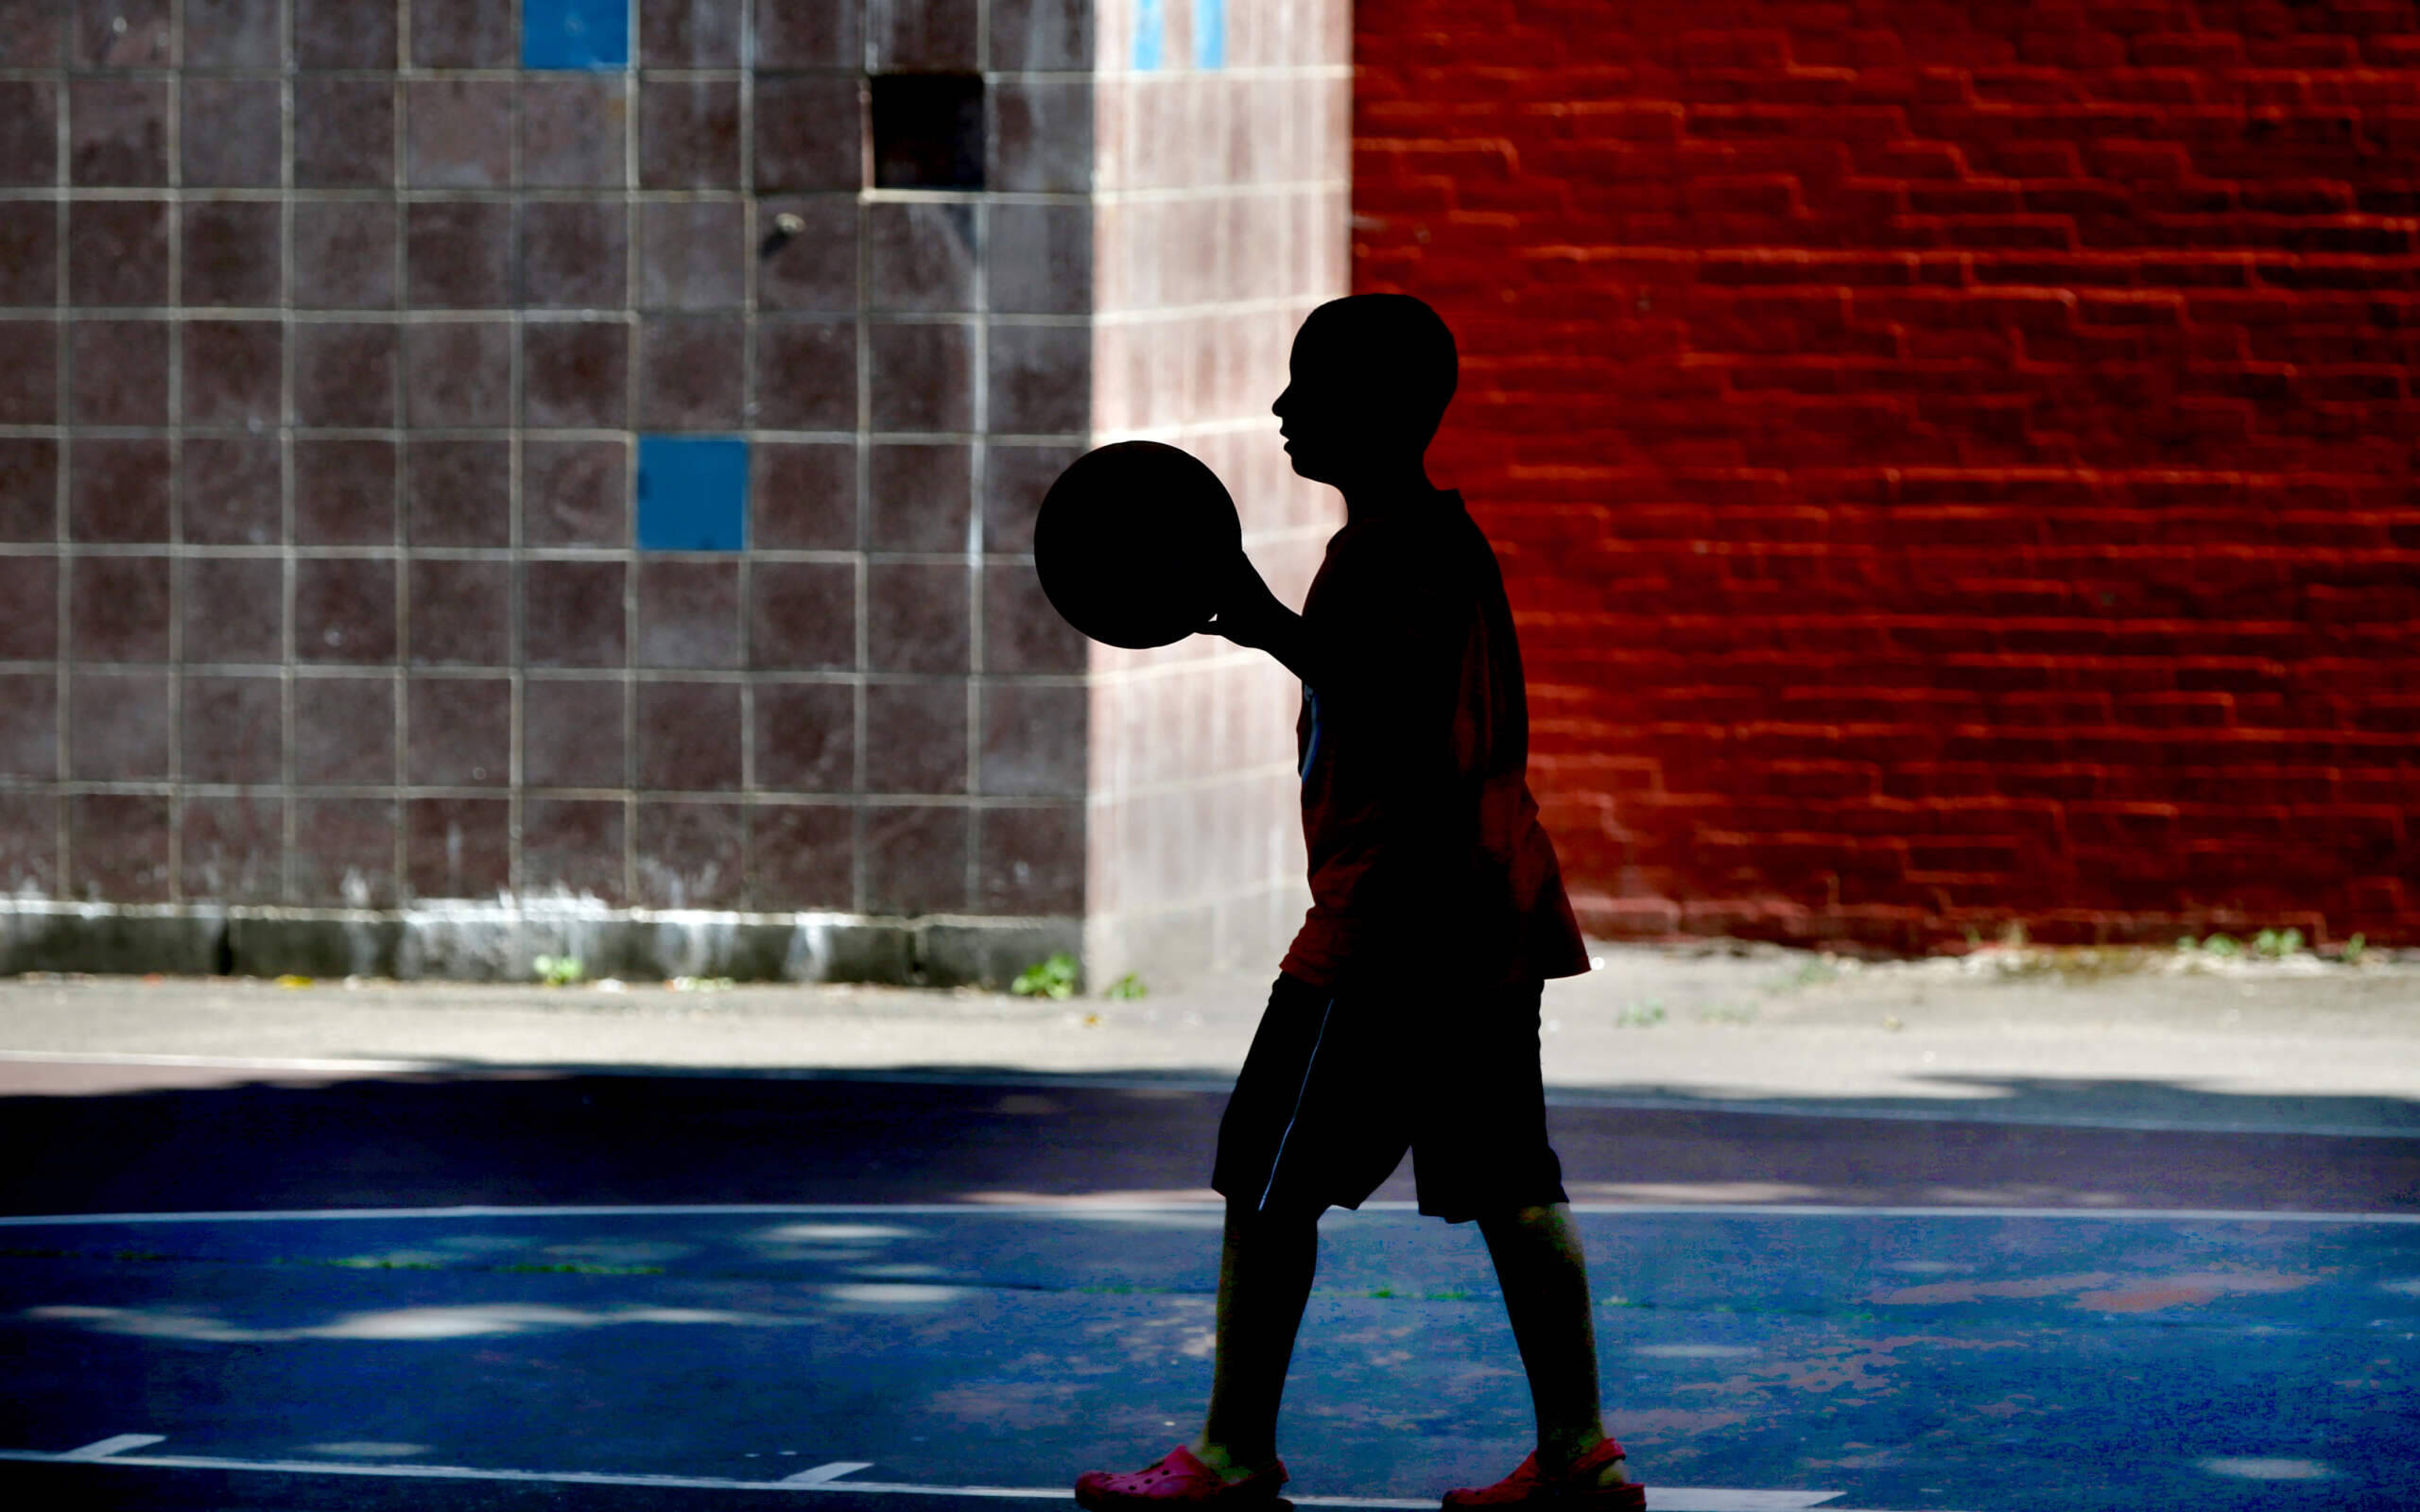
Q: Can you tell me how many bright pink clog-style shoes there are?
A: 2